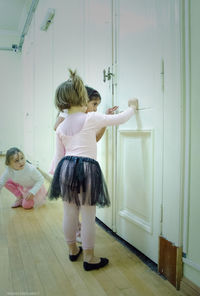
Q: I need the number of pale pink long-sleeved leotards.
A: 1